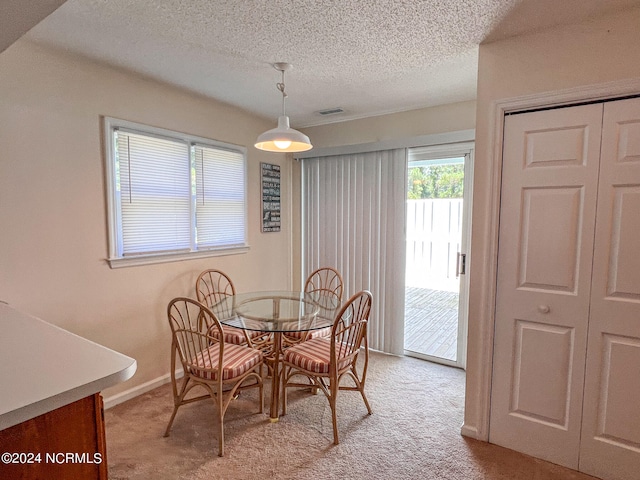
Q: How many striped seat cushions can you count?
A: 4